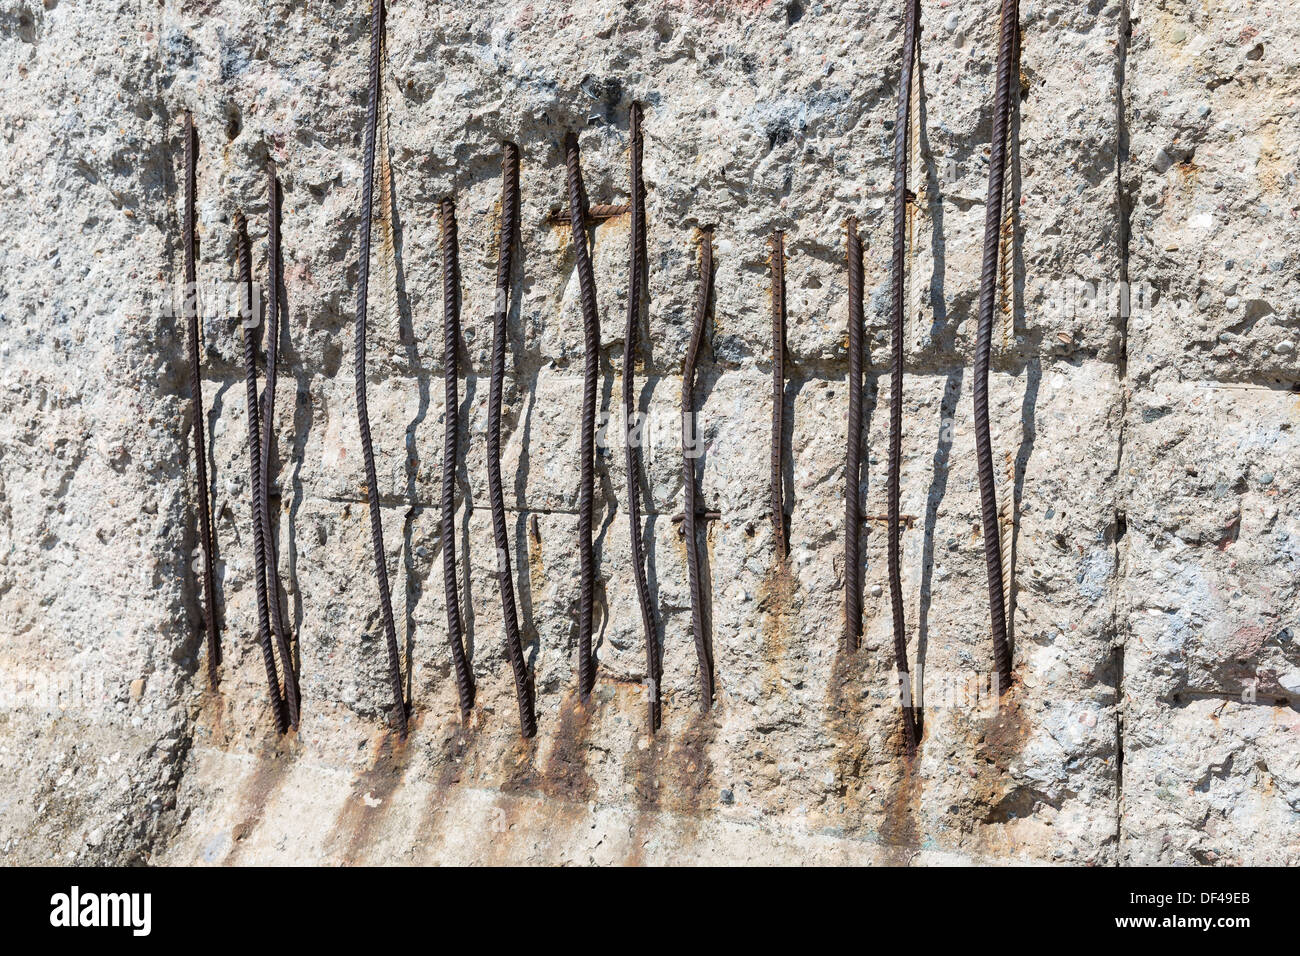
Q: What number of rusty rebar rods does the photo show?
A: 13